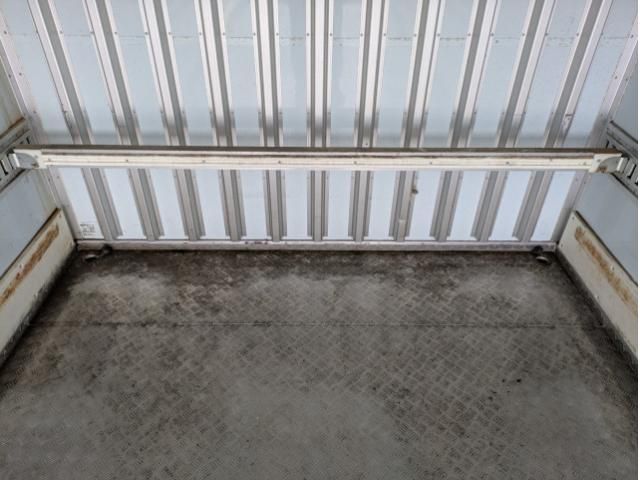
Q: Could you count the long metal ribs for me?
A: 11